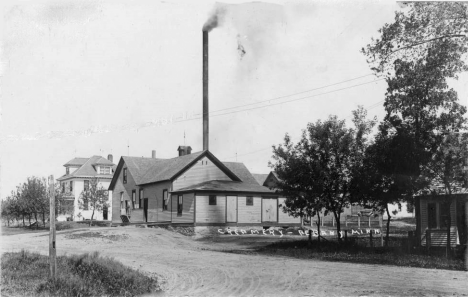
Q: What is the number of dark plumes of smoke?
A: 1